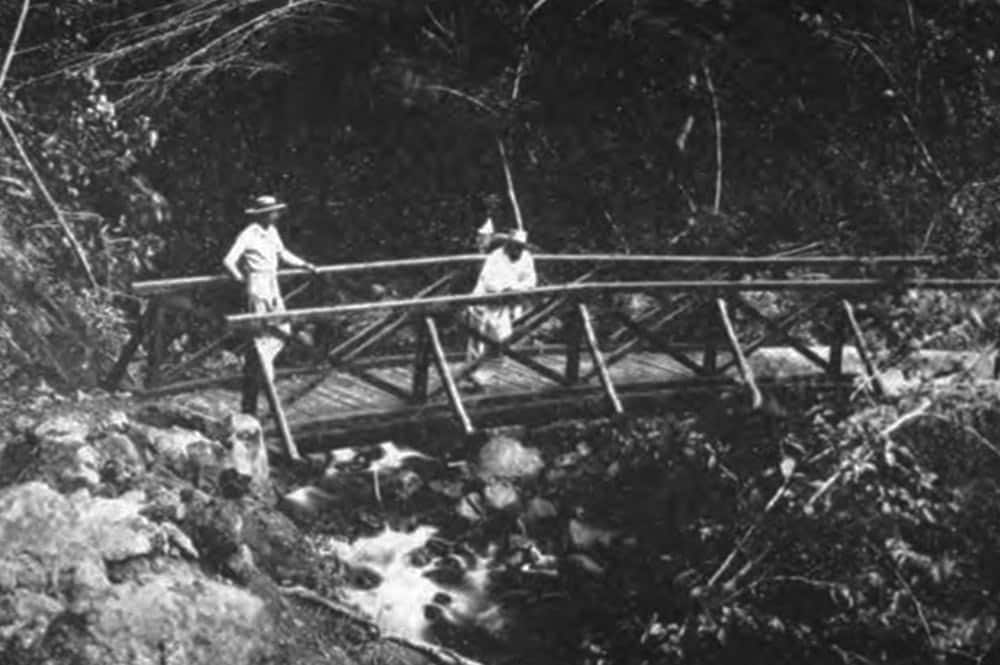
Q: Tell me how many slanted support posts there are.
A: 5